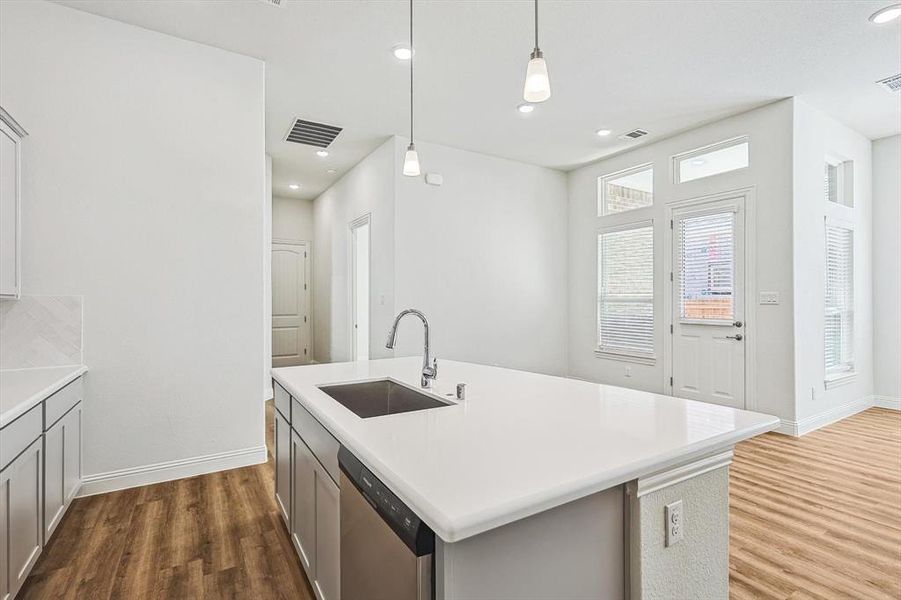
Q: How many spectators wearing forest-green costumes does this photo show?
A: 0